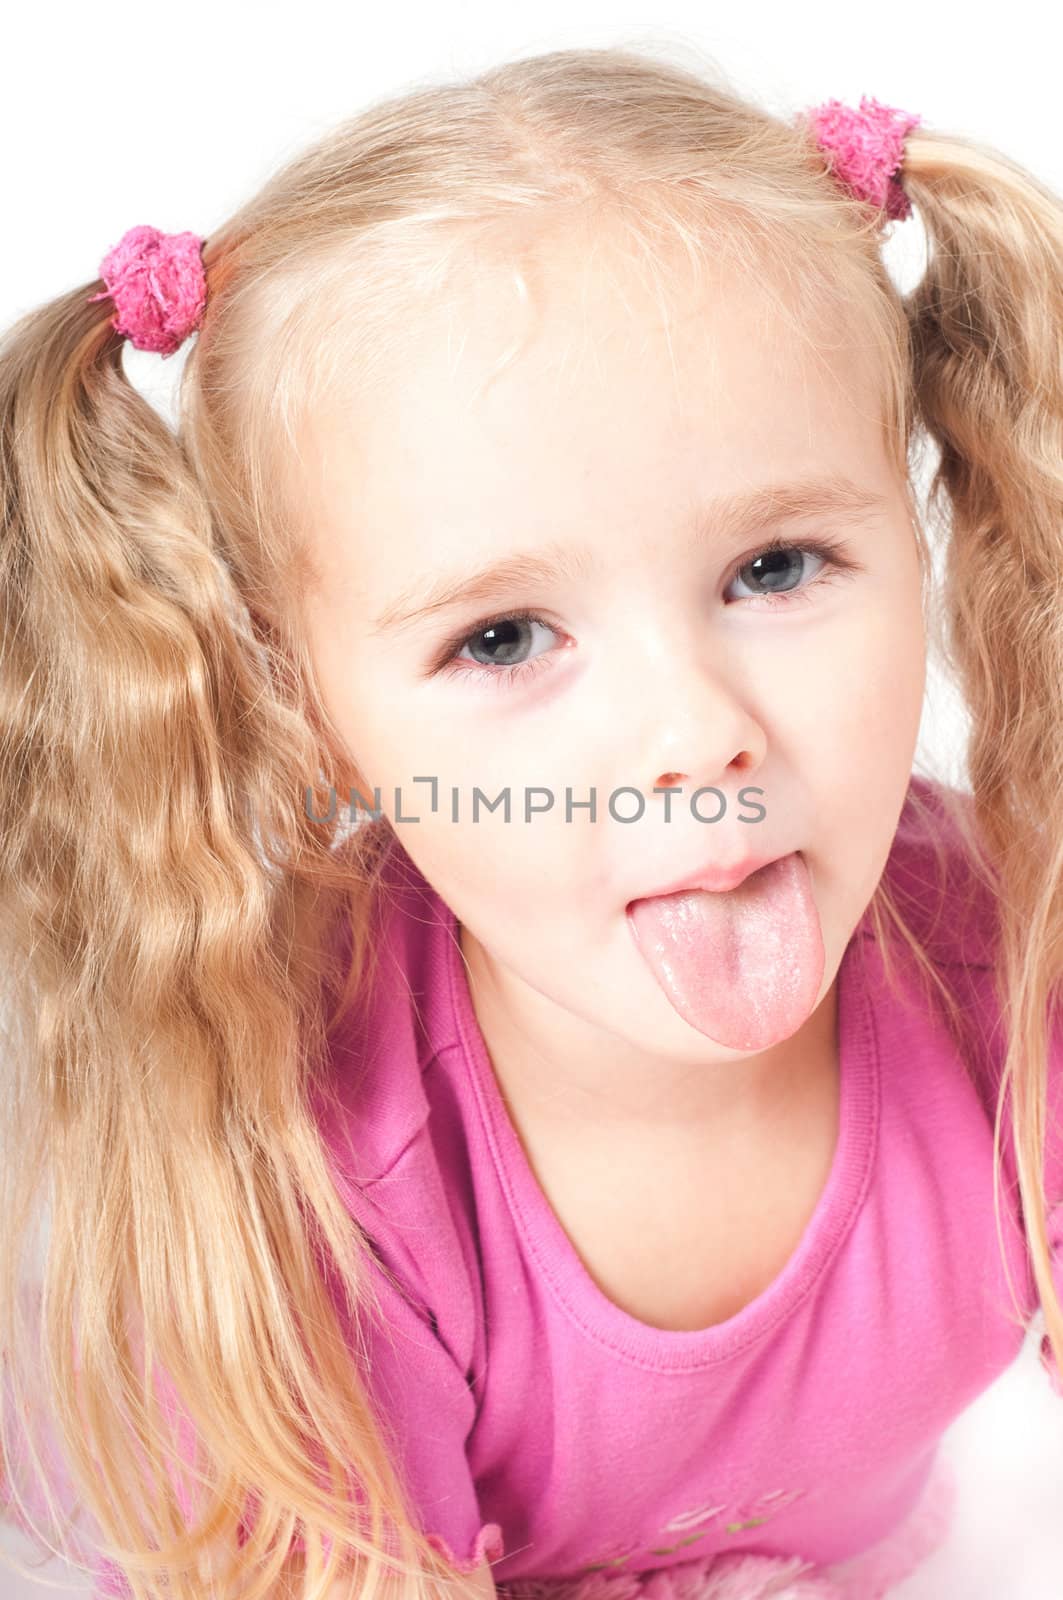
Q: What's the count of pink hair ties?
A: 2